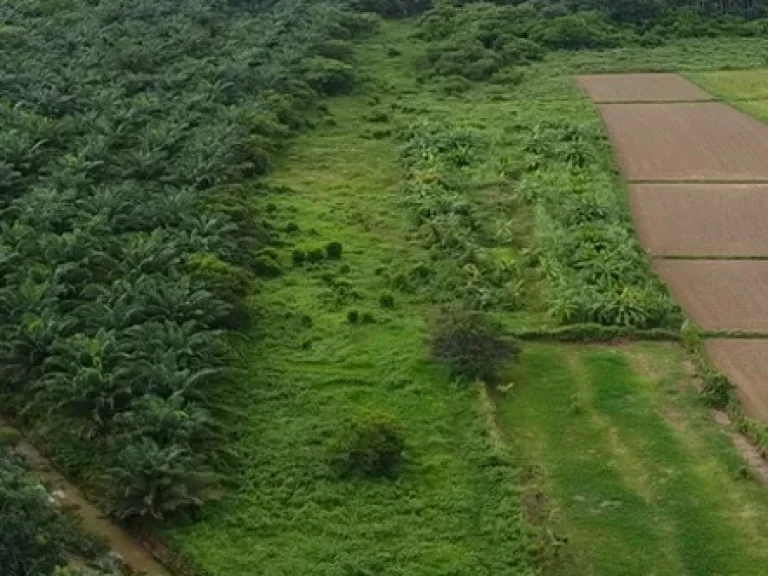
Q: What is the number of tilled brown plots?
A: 5